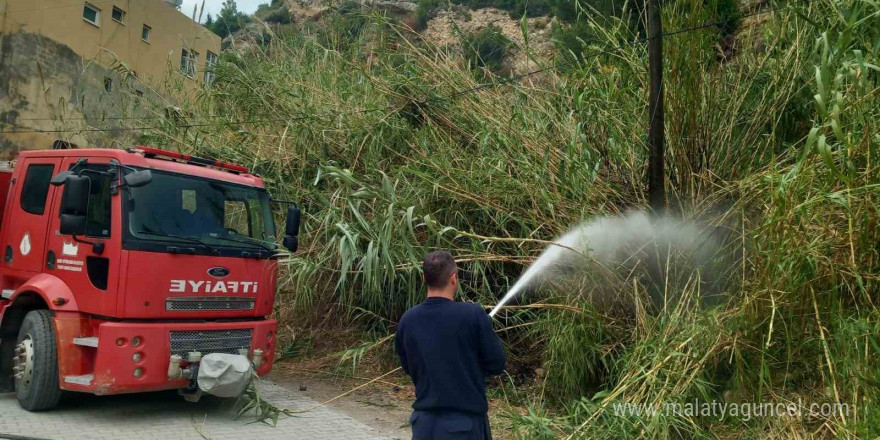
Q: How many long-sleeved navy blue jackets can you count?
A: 1